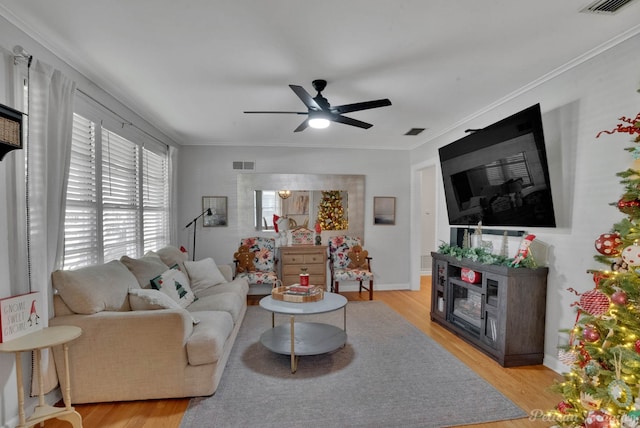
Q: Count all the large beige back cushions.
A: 3